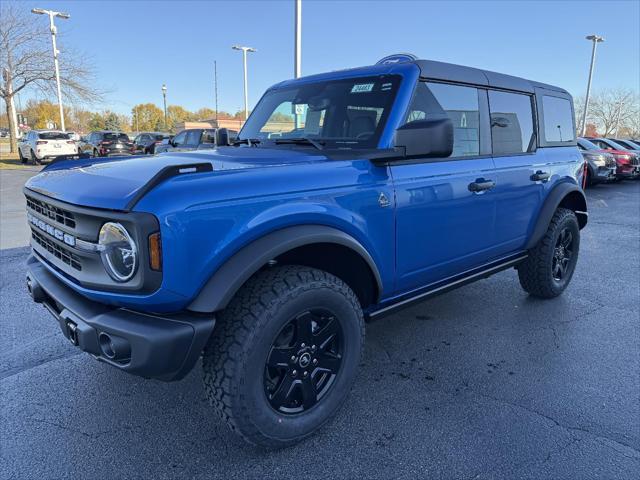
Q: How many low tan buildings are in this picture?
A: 1